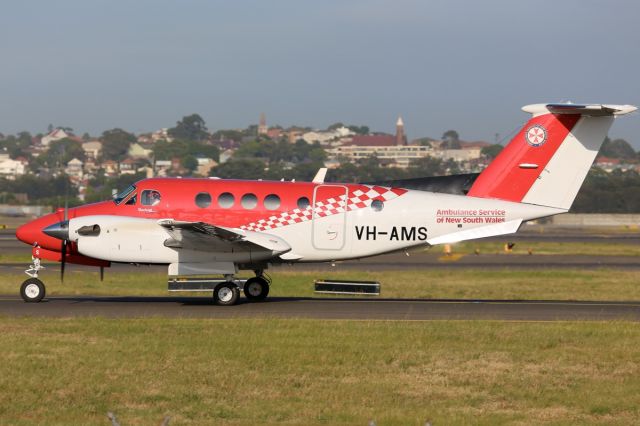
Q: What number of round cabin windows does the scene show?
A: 6